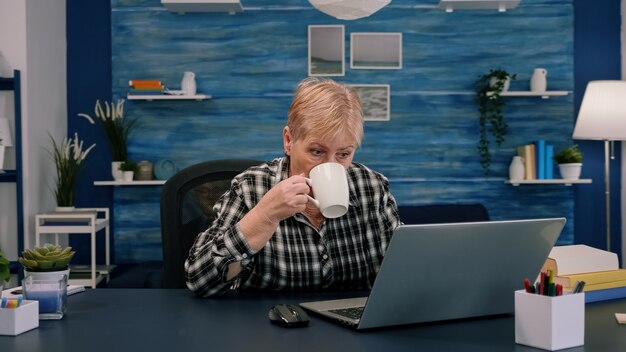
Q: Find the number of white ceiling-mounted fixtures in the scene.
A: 1